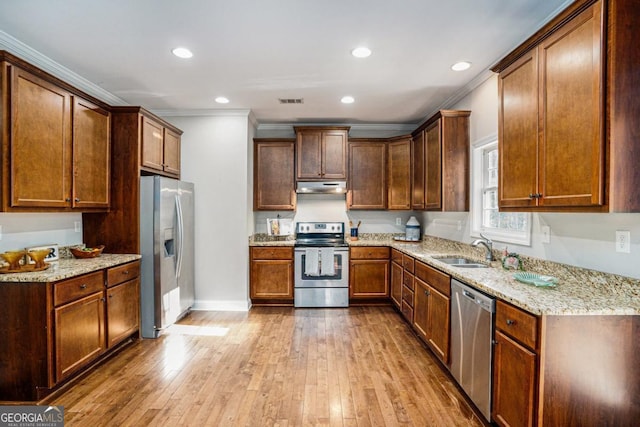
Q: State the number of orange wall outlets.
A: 0